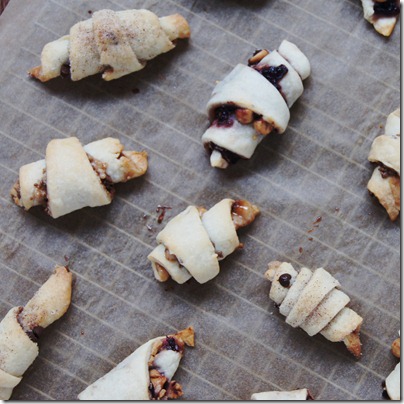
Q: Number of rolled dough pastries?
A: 11